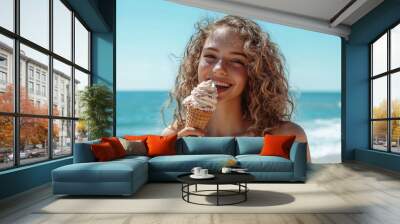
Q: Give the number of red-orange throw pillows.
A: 5